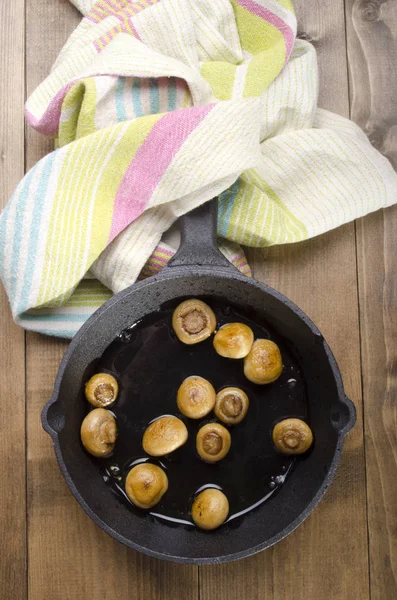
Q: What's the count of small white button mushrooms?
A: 12